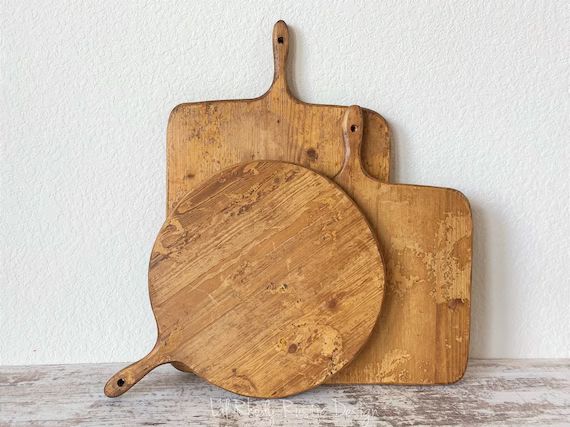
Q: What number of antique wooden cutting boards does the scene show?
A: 3